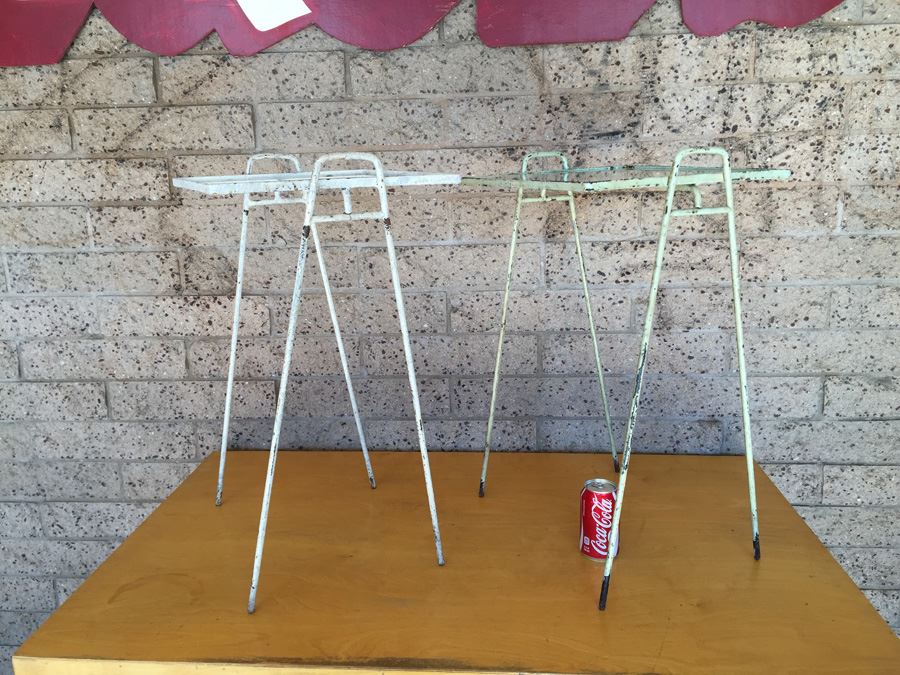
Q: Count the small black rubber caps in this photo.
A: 4